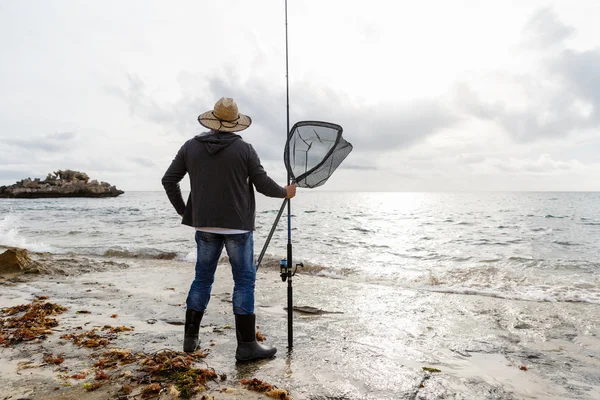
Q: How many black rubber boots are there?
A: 2